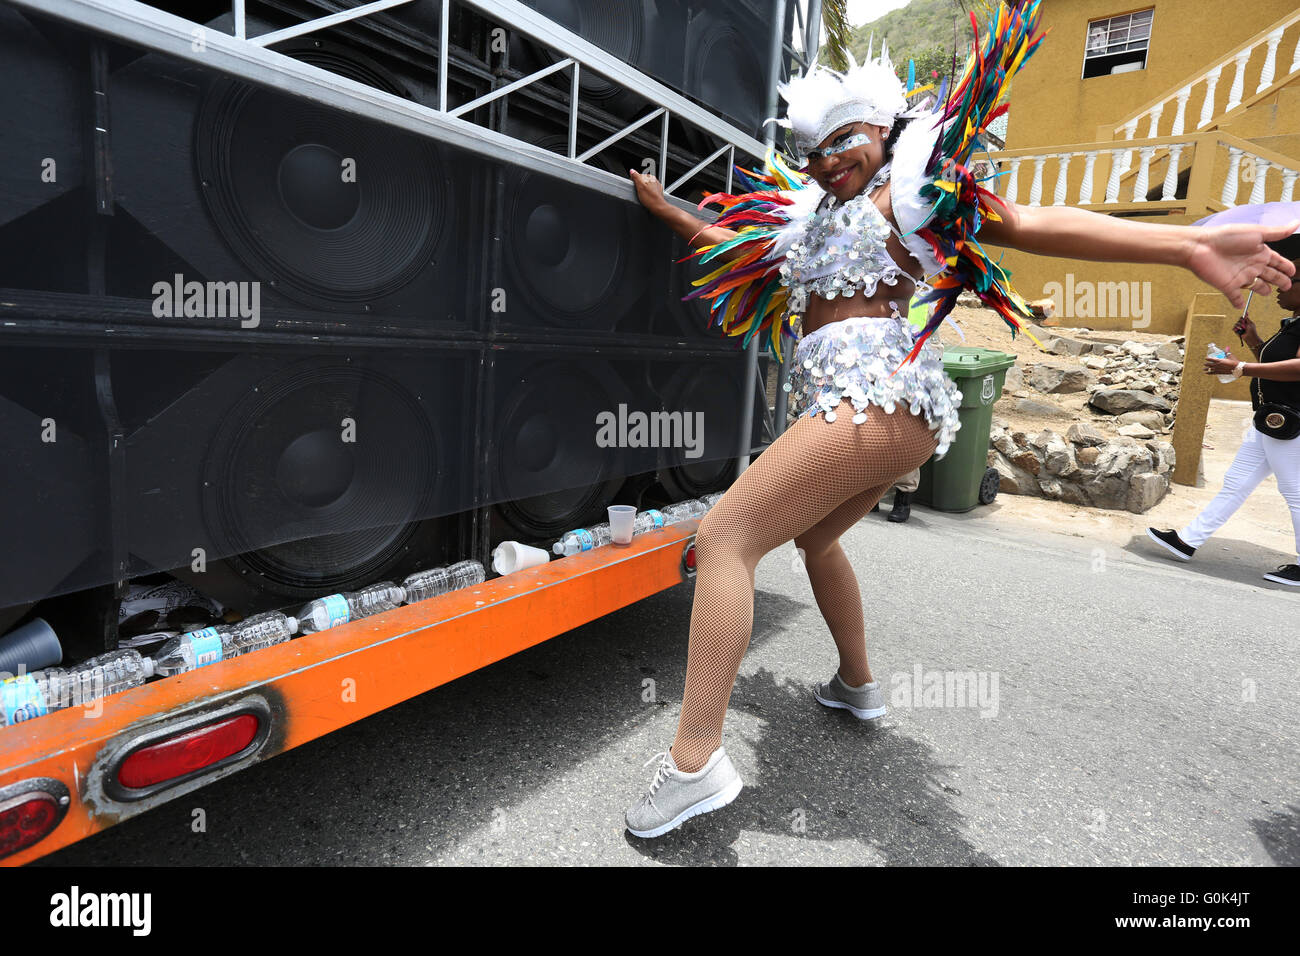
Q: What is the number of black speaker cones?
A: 8